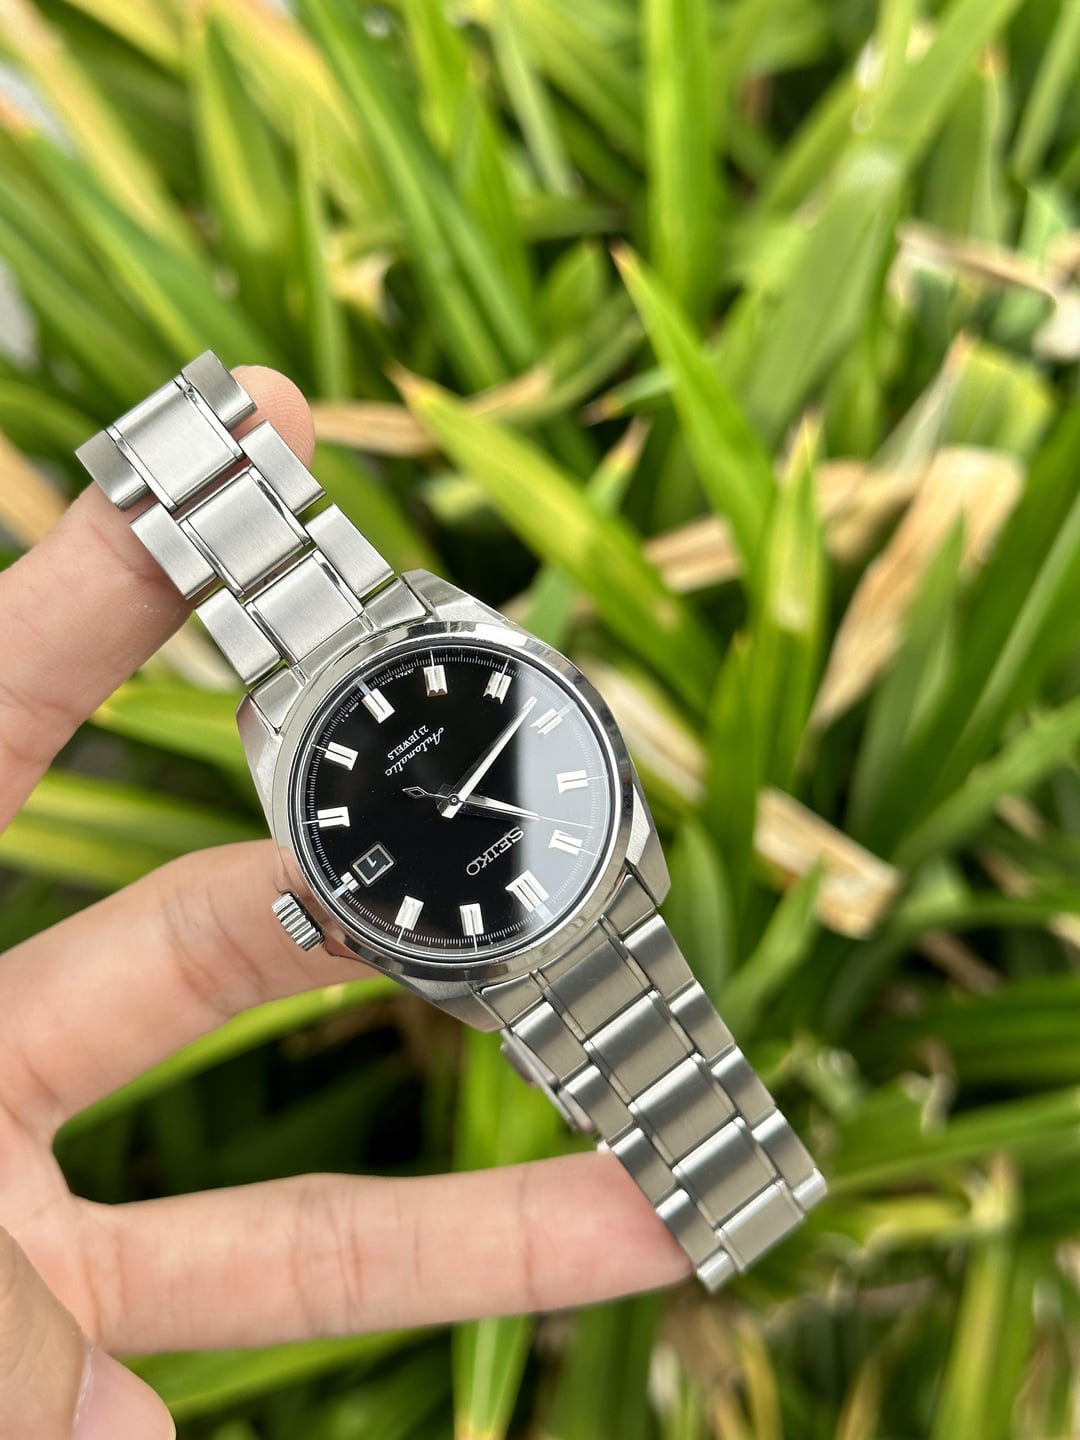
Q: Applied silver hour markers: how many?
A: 12